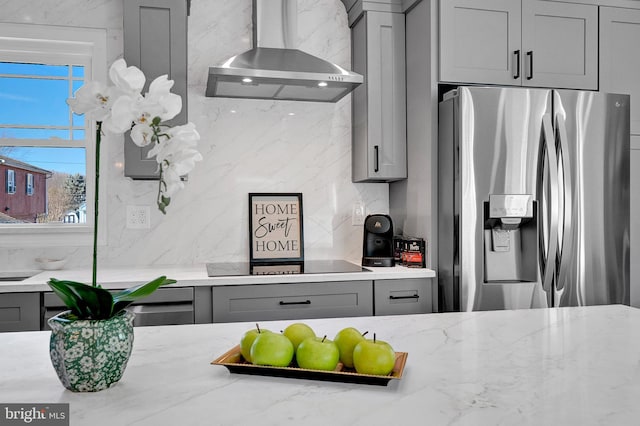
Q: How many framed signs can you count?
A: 1